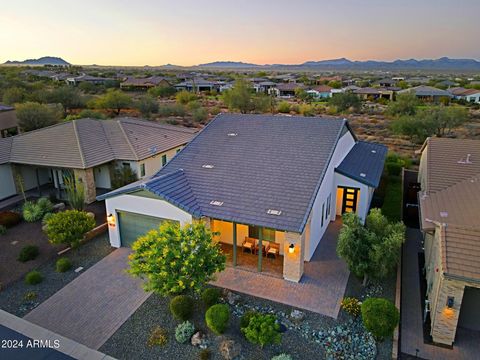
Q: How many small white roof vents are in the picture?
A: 6